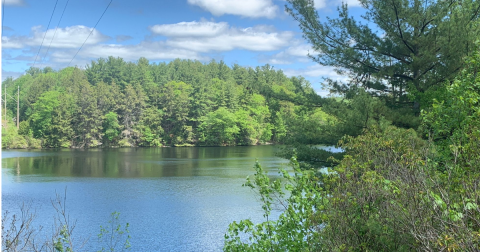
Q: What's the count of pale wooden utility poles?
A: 2